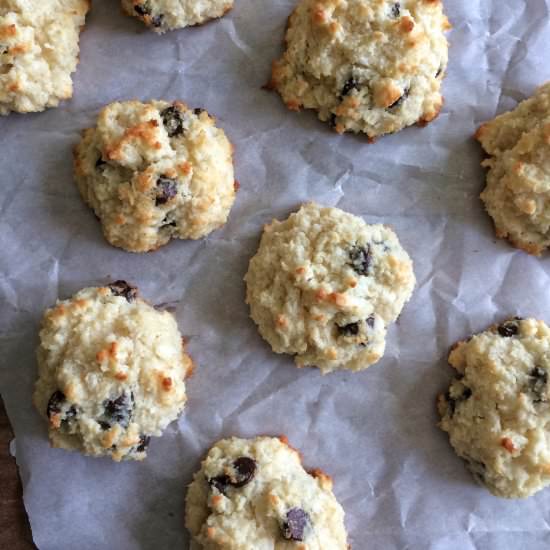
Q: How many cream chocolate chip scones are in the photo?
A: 9